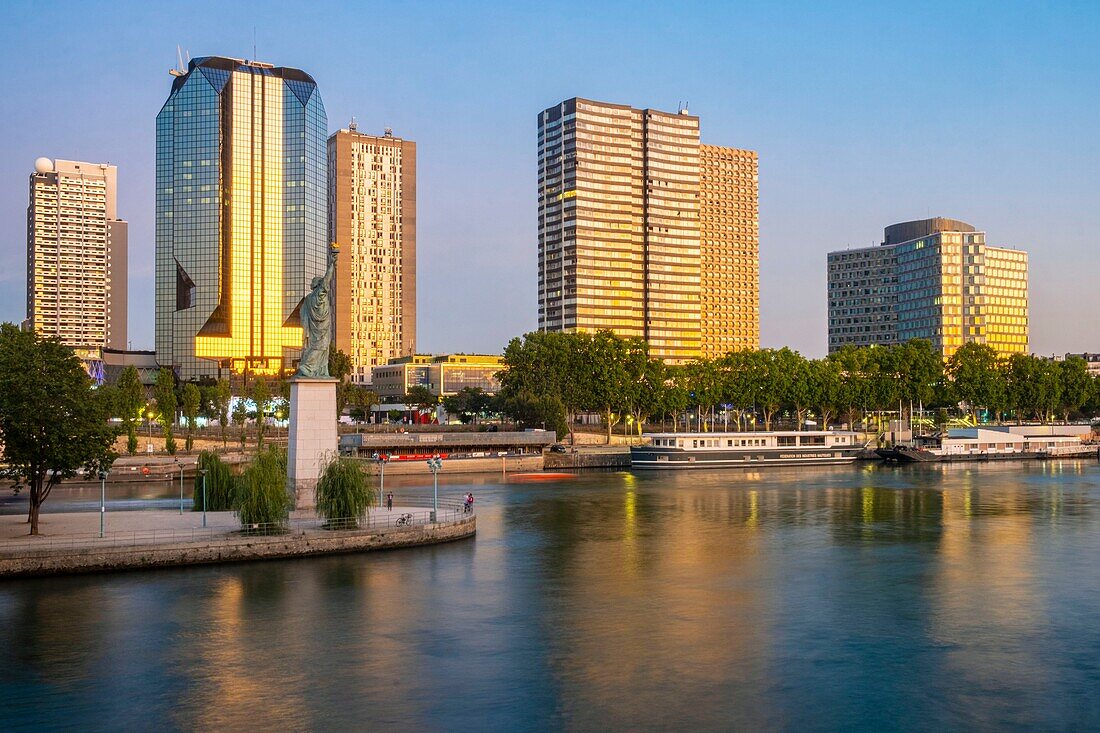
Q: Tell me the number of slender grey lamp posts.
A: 5